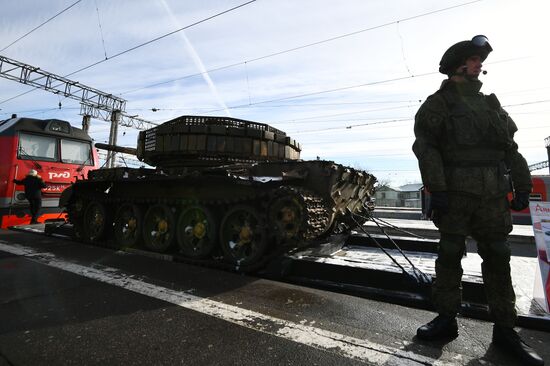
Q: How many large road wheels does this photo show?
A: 5